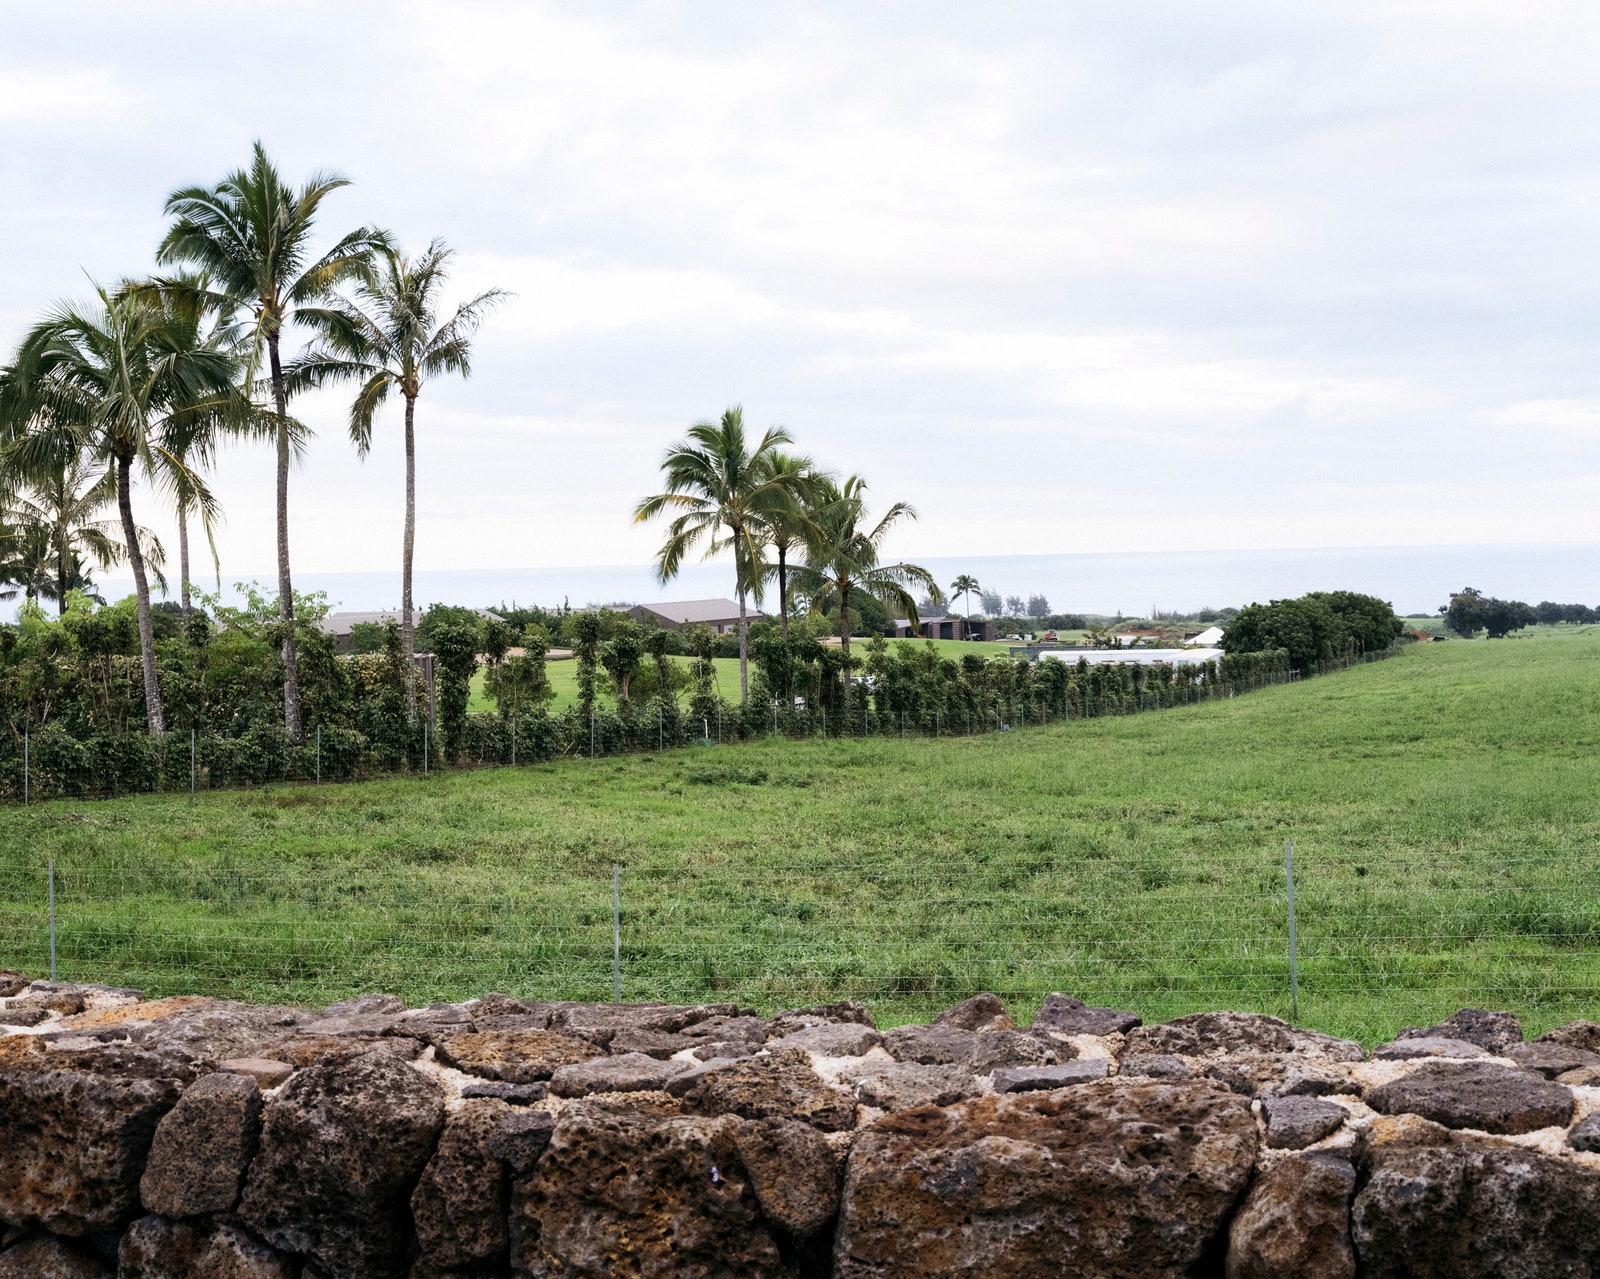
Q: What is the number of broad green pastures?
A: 1